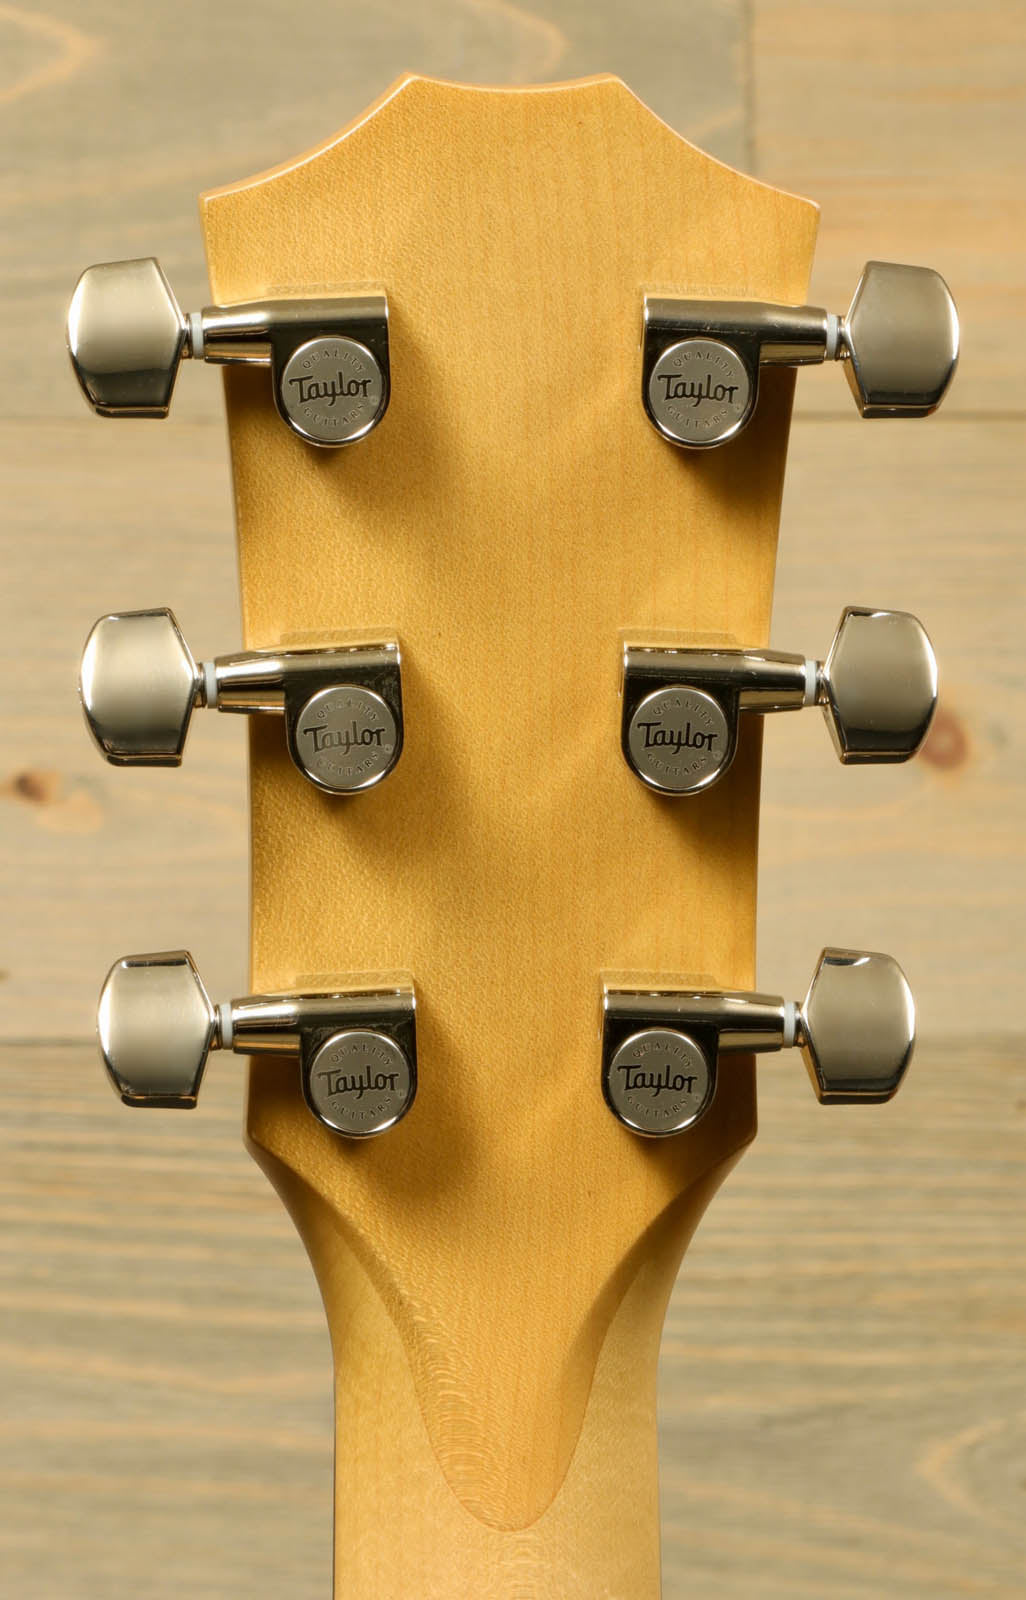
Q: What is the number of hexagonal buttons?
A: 6